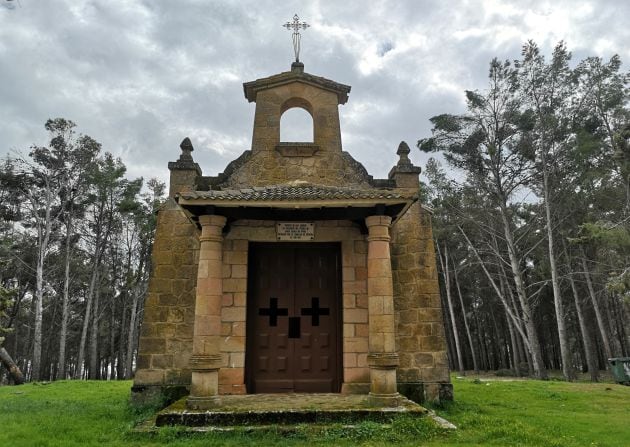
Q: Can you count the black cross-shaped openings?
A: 2